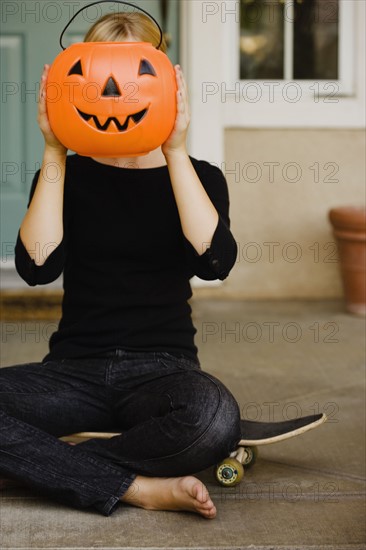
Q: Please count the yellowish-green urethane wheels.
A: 2